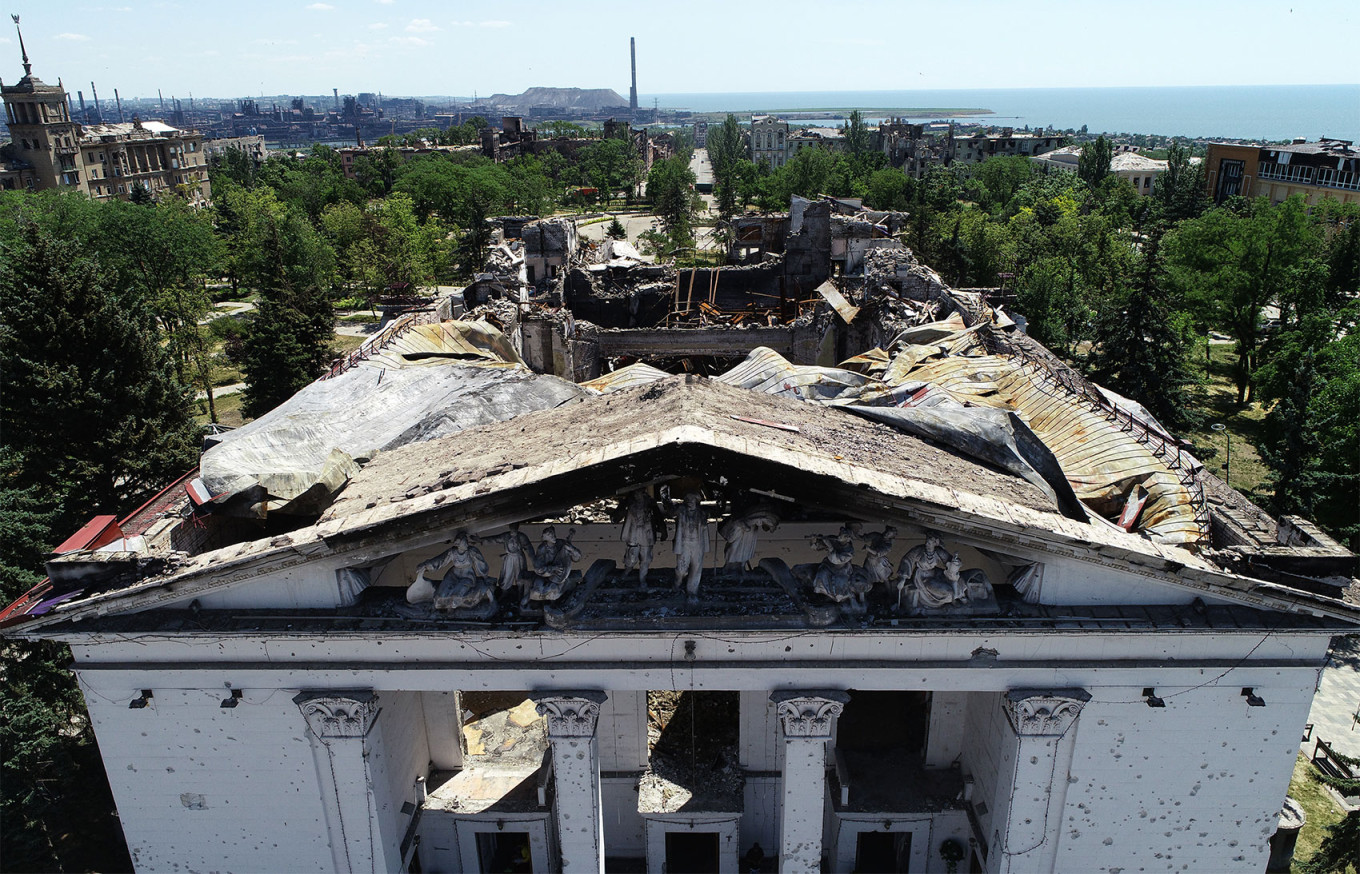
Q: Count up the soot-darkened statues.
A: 9